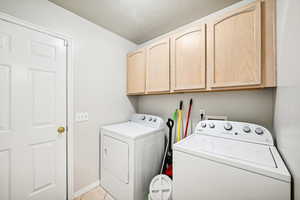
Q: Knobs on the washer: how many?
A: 5